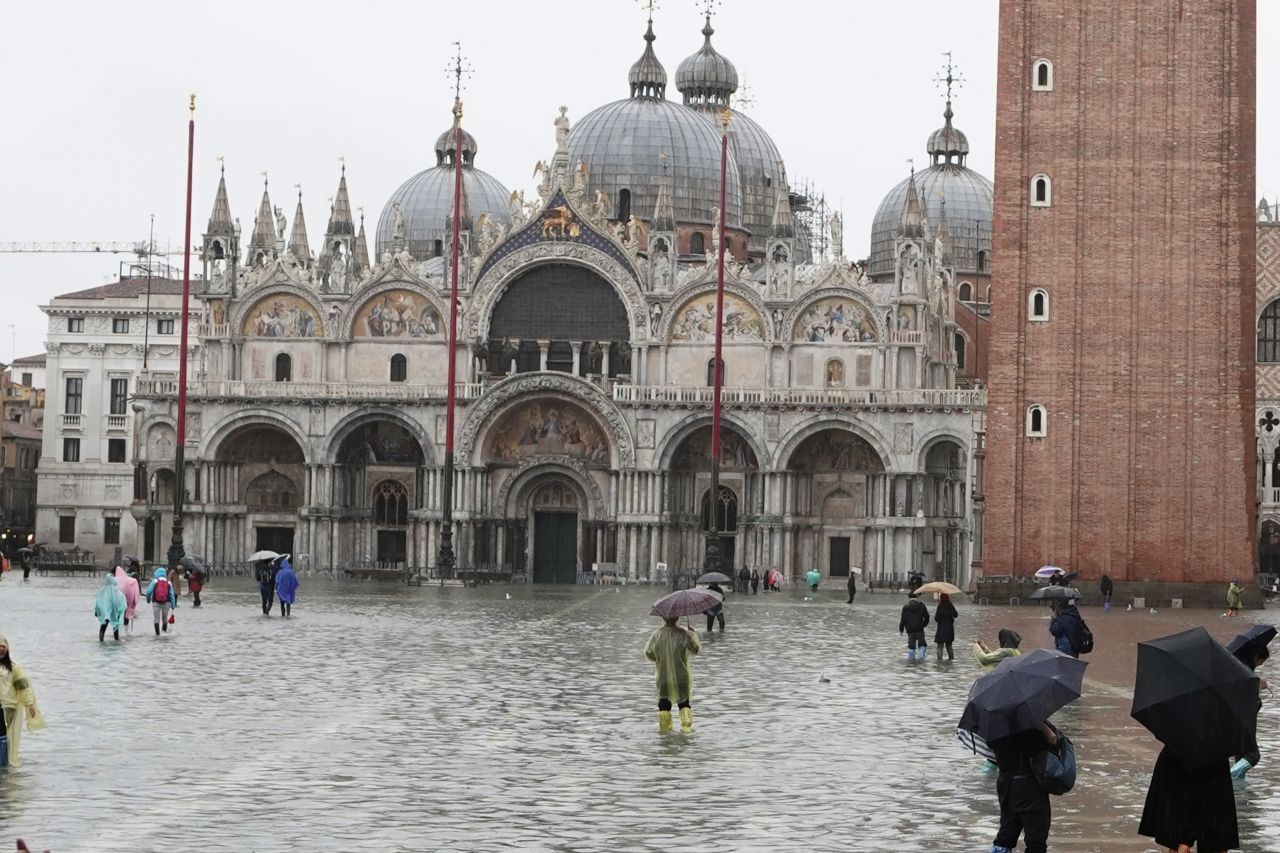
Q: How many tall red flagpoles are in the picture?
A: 3